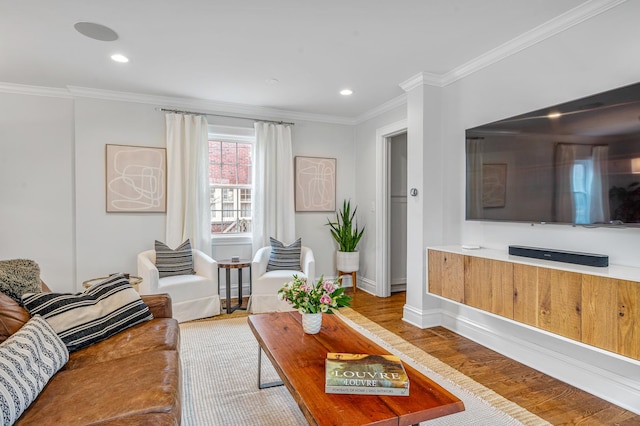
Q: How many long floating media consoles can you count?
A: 1